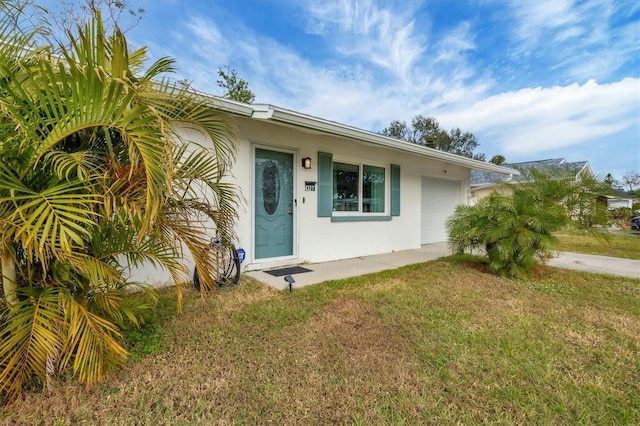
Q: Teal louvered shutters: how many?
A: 2